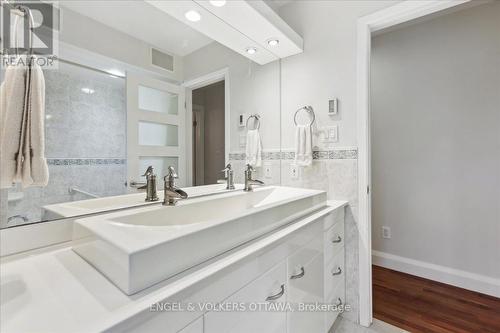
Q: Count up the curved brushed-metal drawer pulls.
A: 5